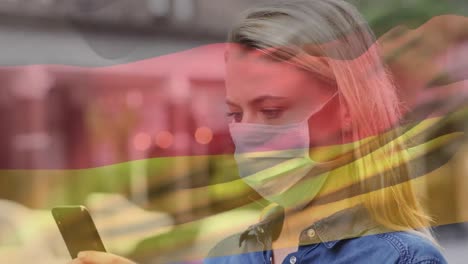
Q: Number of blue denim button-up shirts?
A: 1